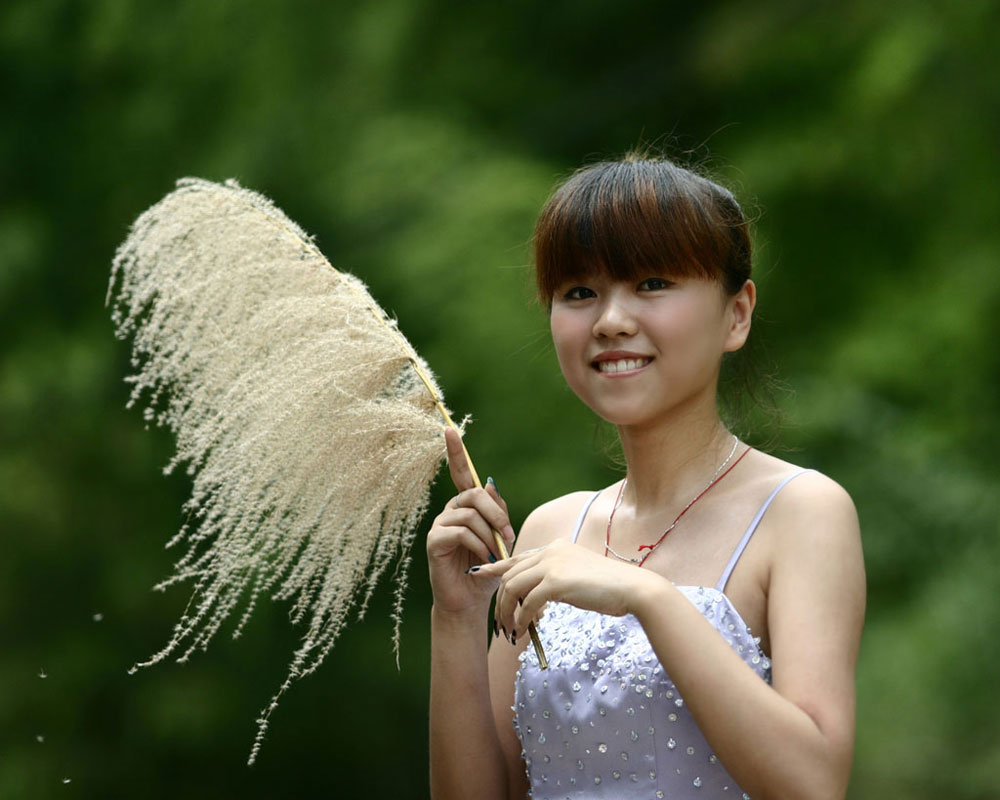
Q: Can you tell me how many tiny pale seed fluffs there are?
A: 4